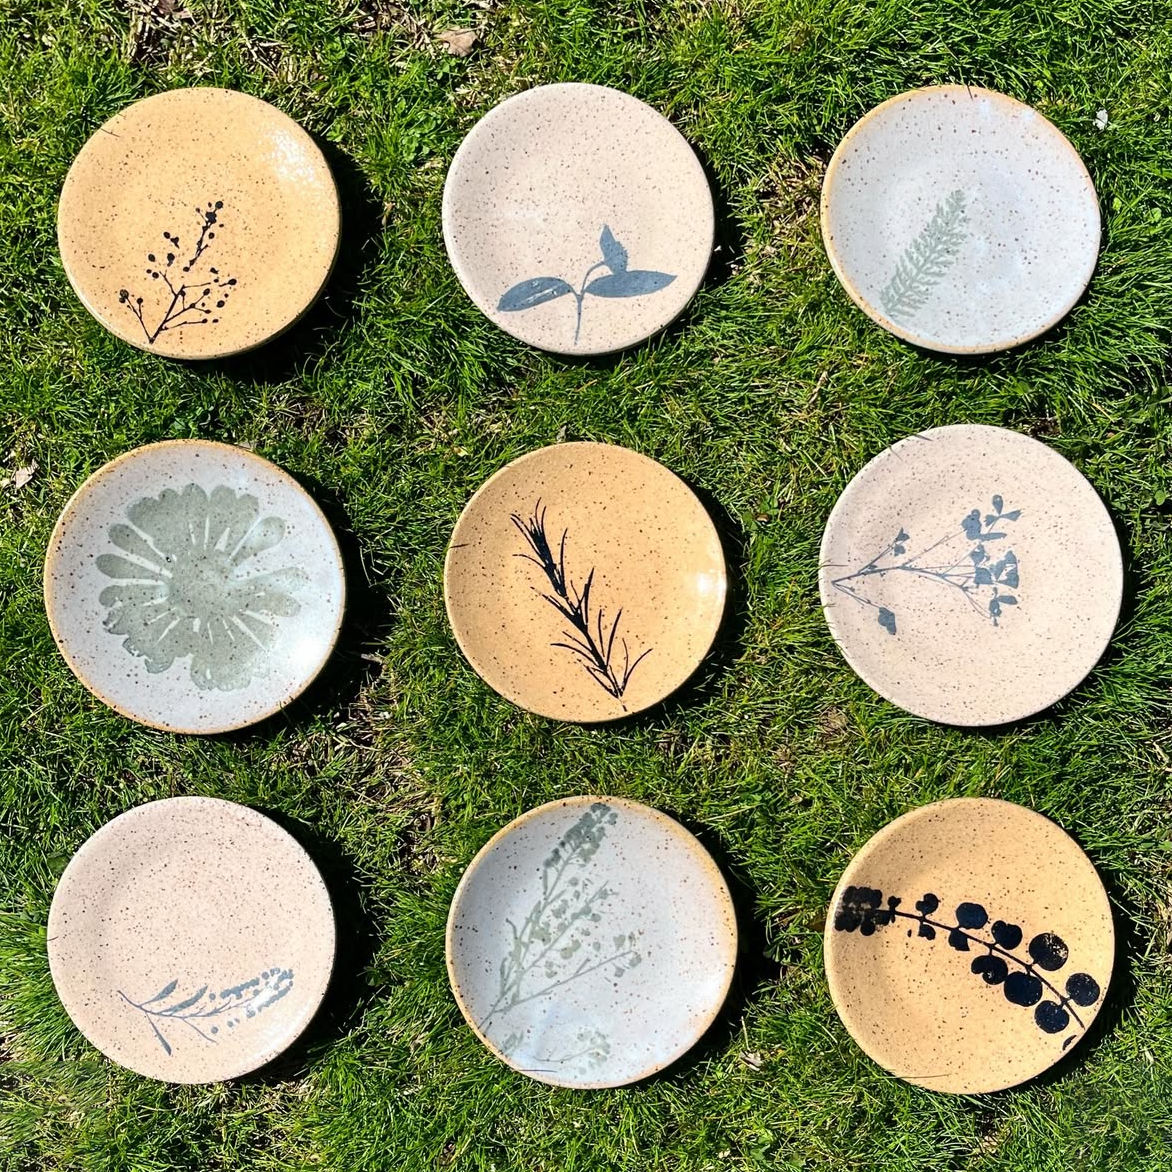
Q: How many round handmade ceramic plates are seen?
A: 9